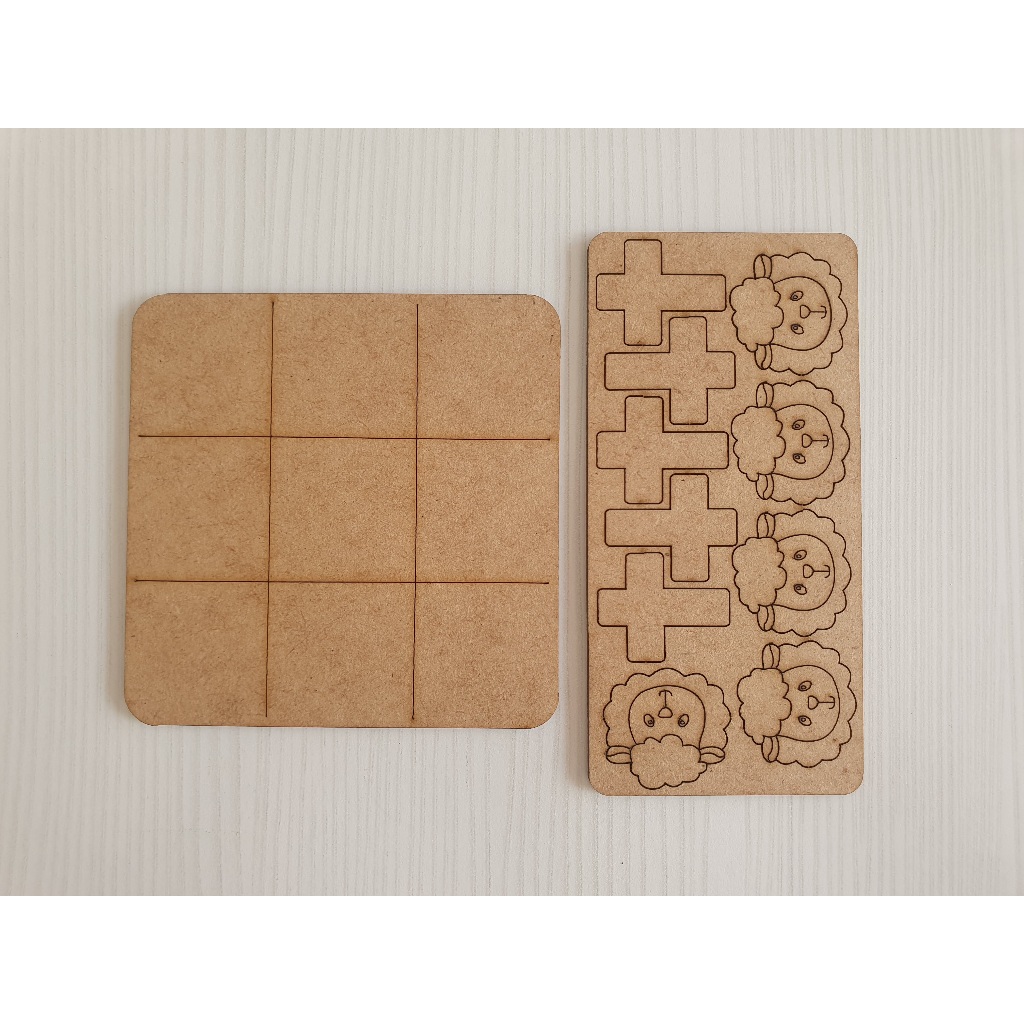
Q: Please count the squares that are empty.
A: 9